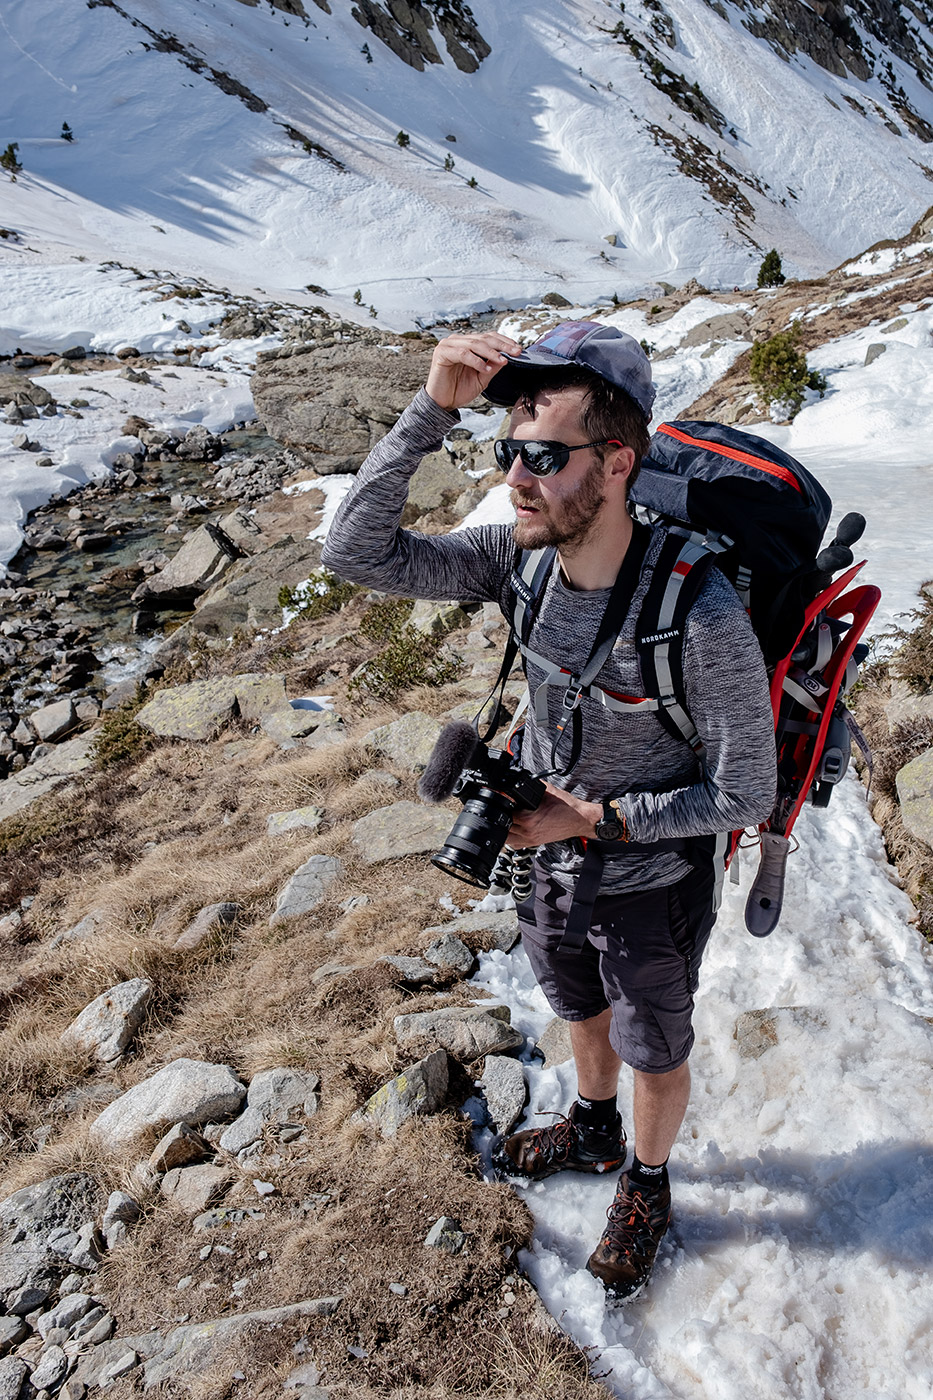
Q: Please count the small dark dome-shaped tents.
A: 0